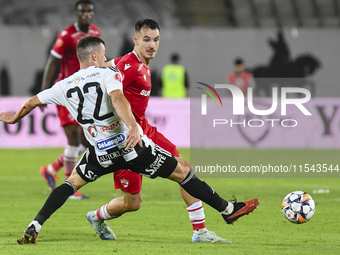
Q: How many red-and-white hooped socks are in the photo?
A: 4